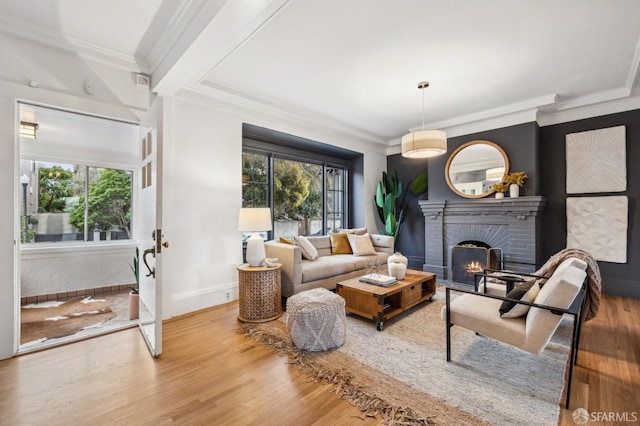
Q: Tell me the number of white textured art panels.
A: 2